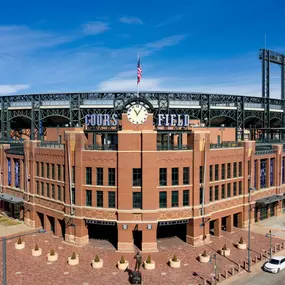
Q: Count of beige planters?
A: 11